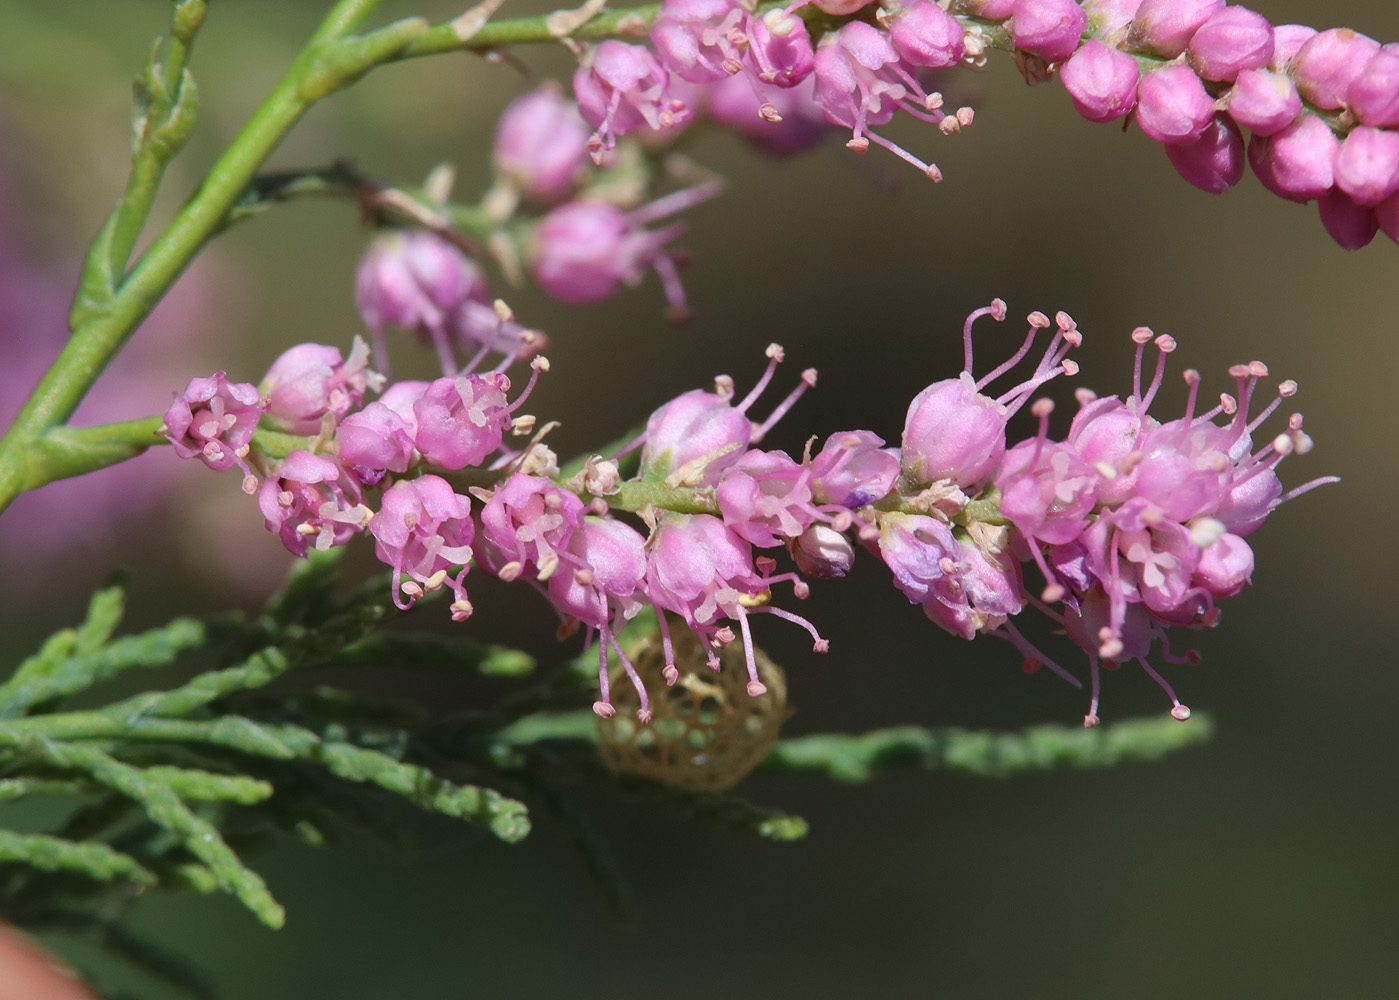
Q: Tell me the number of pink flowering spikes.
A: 3